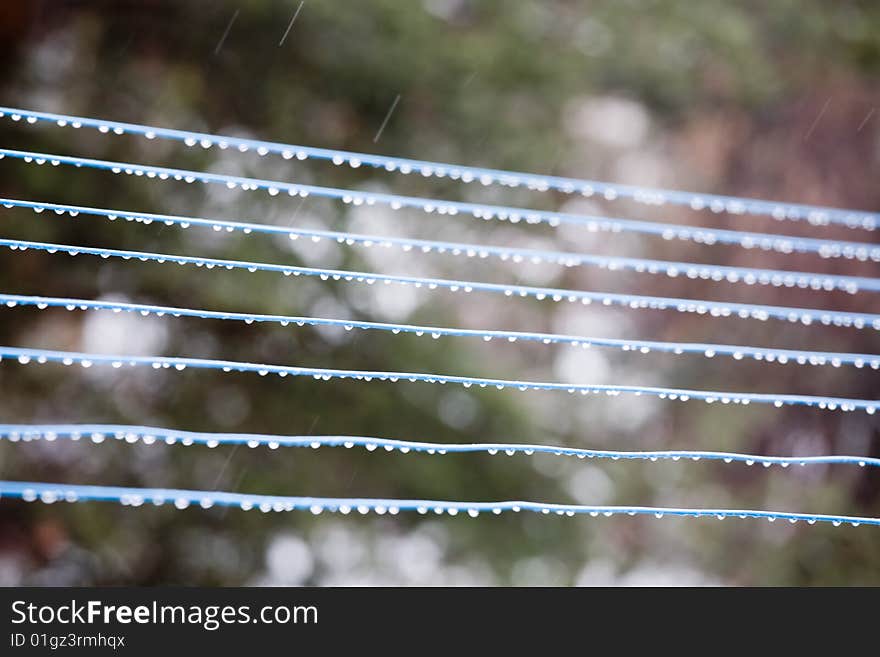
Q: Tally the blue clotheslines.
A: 8